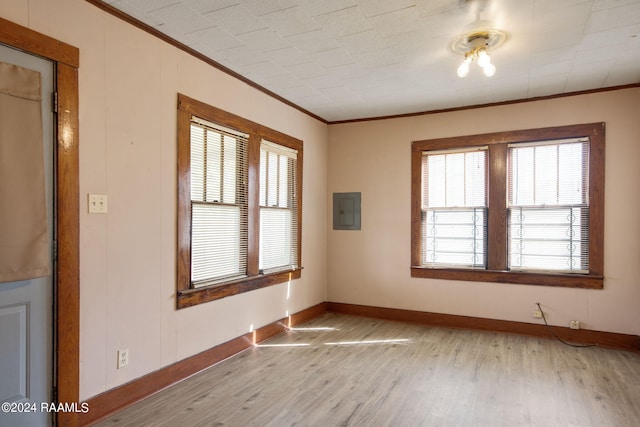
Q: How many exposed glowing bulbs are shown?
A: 3